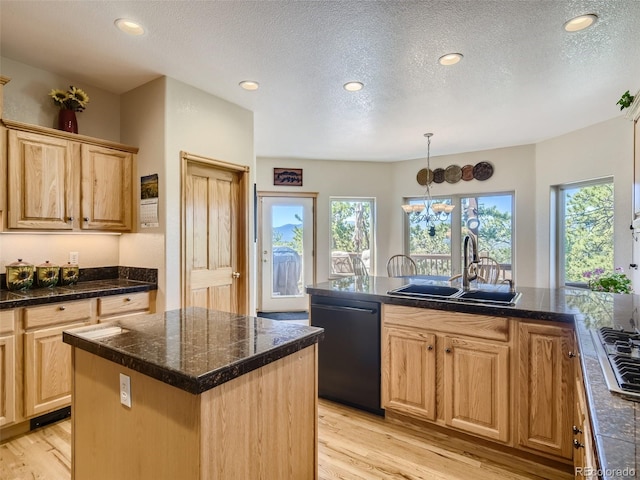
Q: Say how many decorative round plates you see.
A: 5